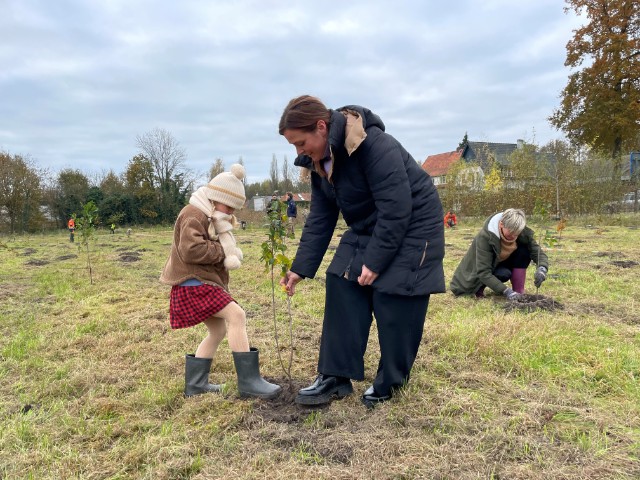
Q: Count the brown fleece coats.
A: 1